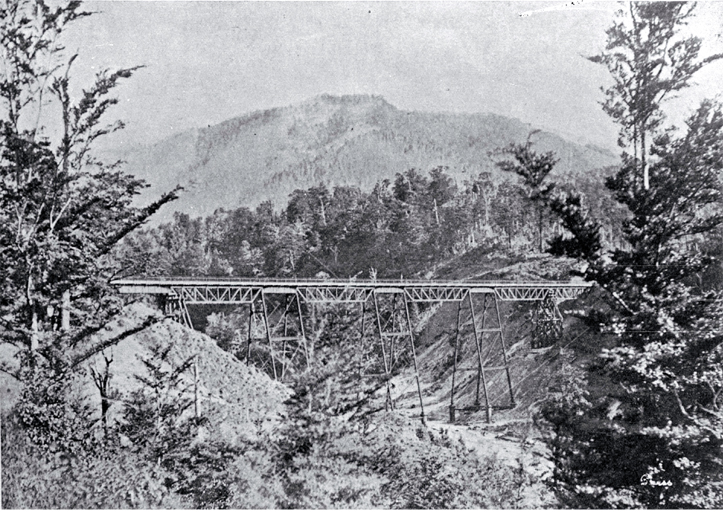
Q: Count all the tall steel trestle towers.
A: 3